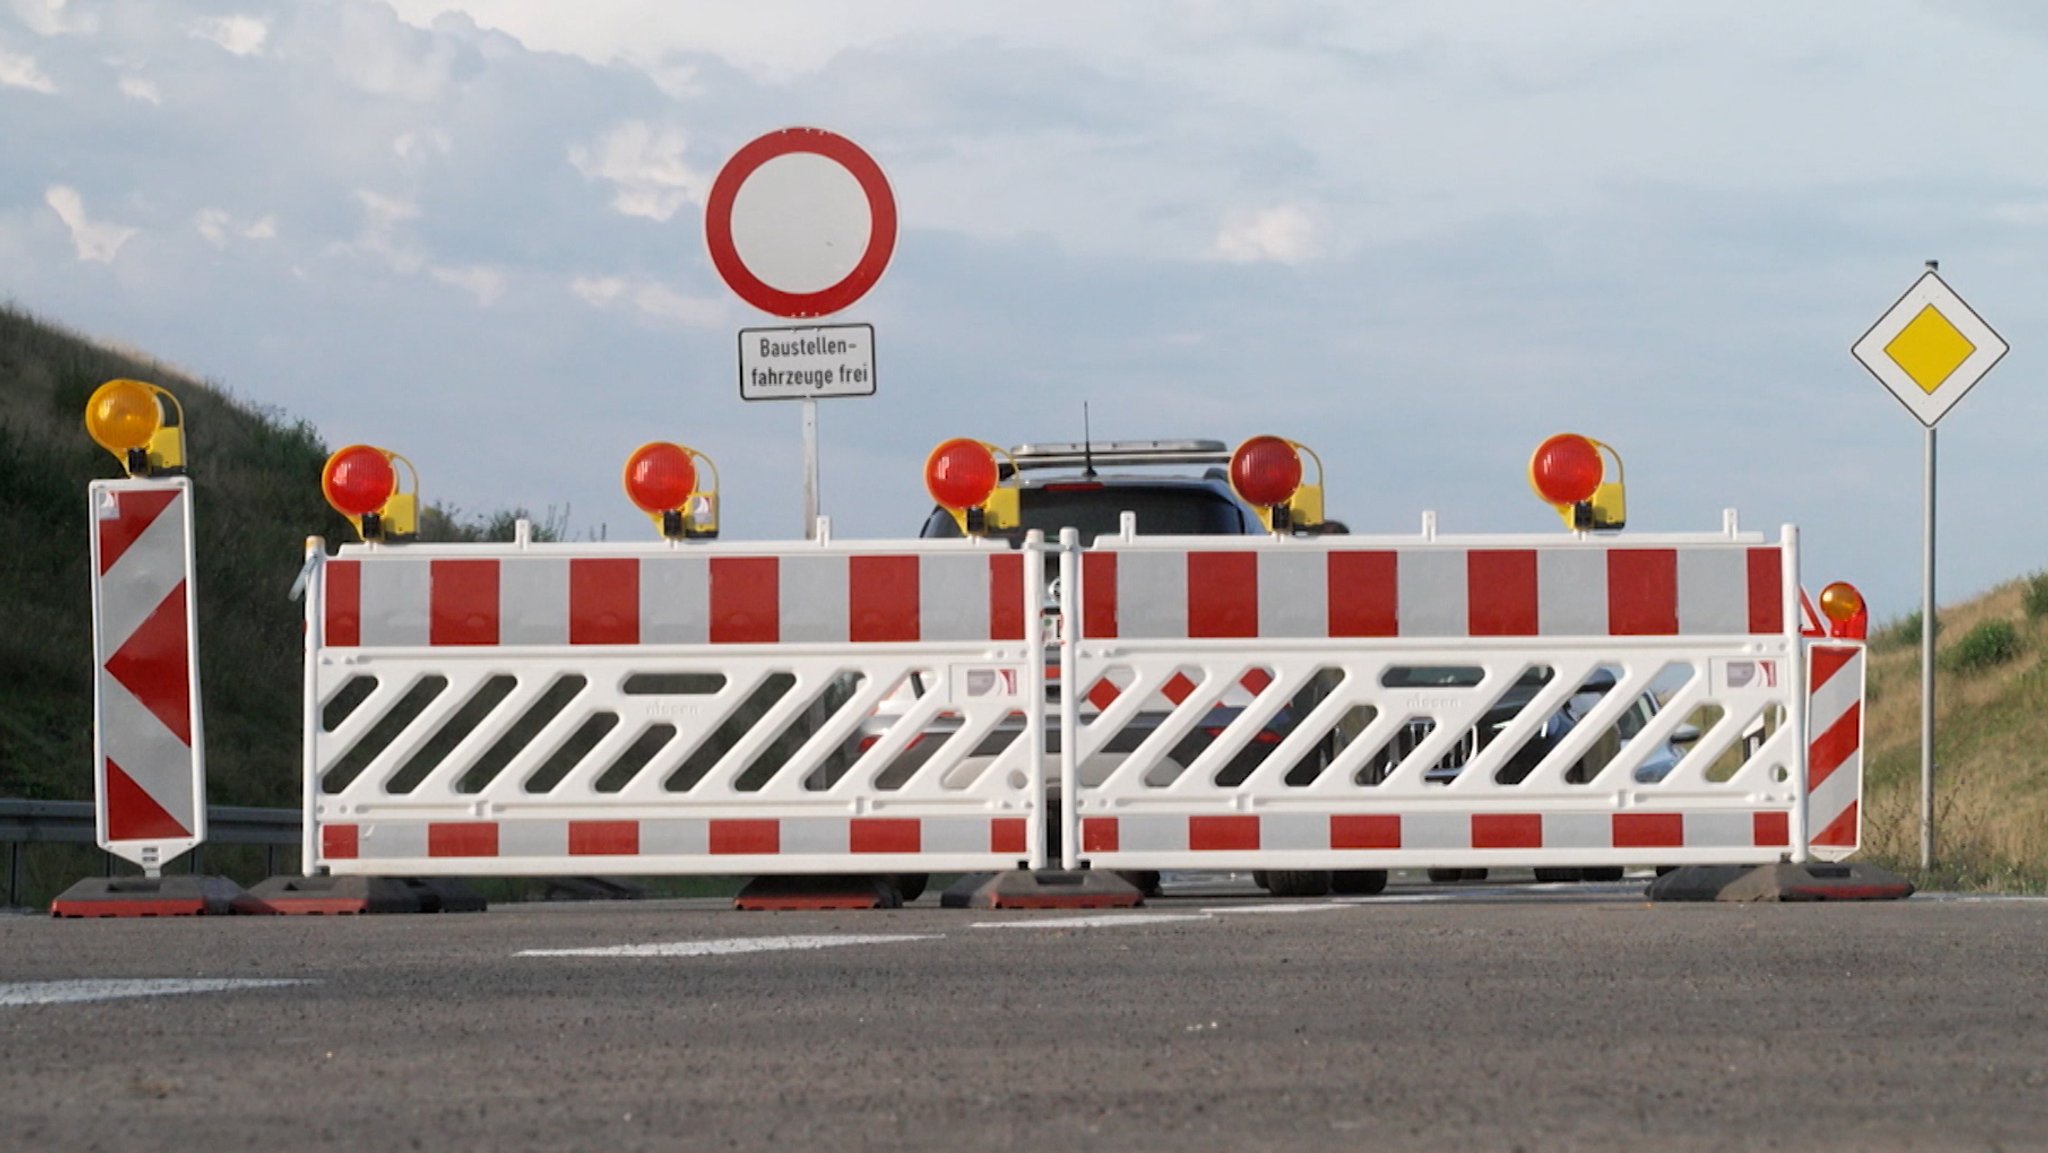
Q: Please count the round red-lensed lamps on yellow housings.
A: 5